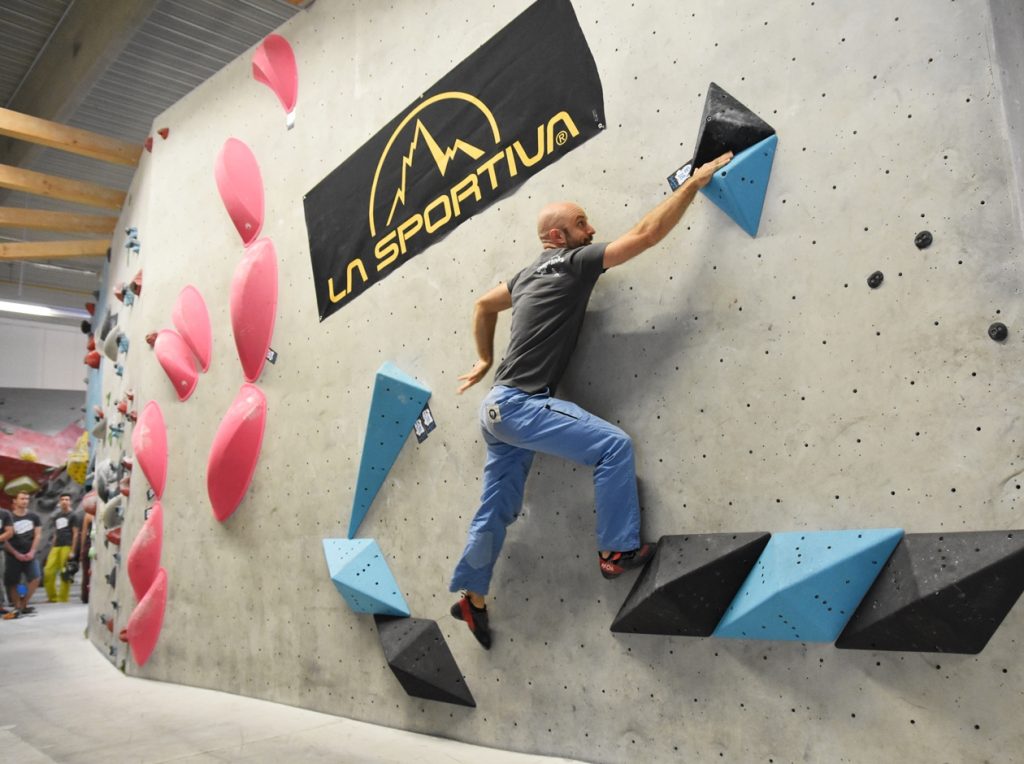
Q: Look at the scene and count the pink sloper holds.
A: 9